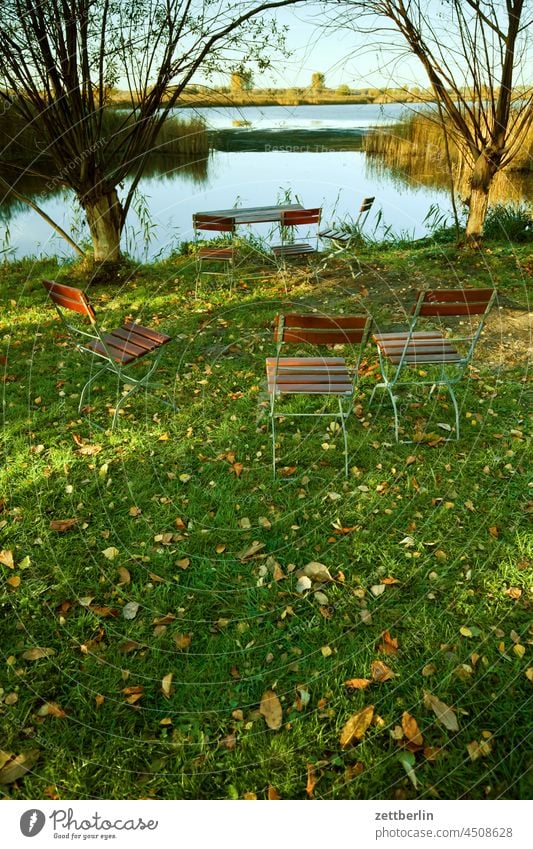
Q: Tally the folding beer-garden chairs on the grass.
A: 6